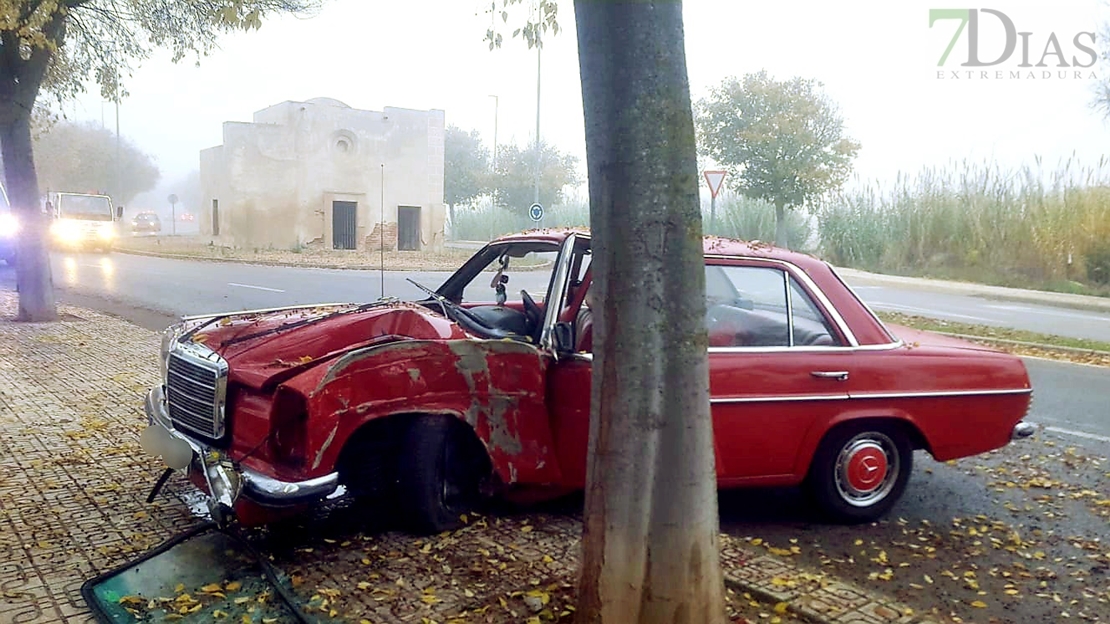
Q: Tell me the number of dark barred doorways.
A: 2